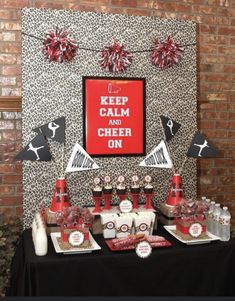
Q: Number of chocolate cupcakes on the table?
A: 5